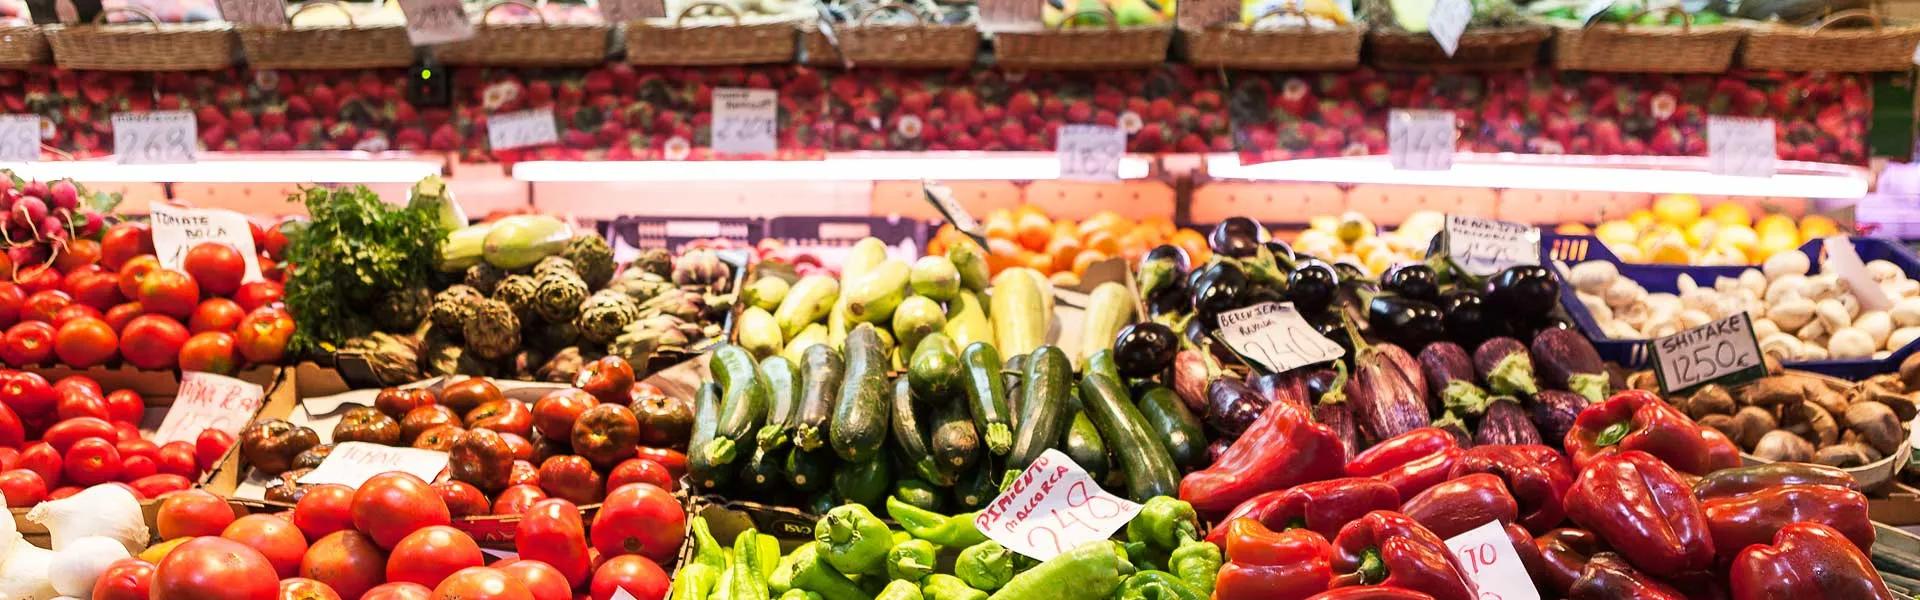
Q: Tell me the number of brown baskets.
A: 11